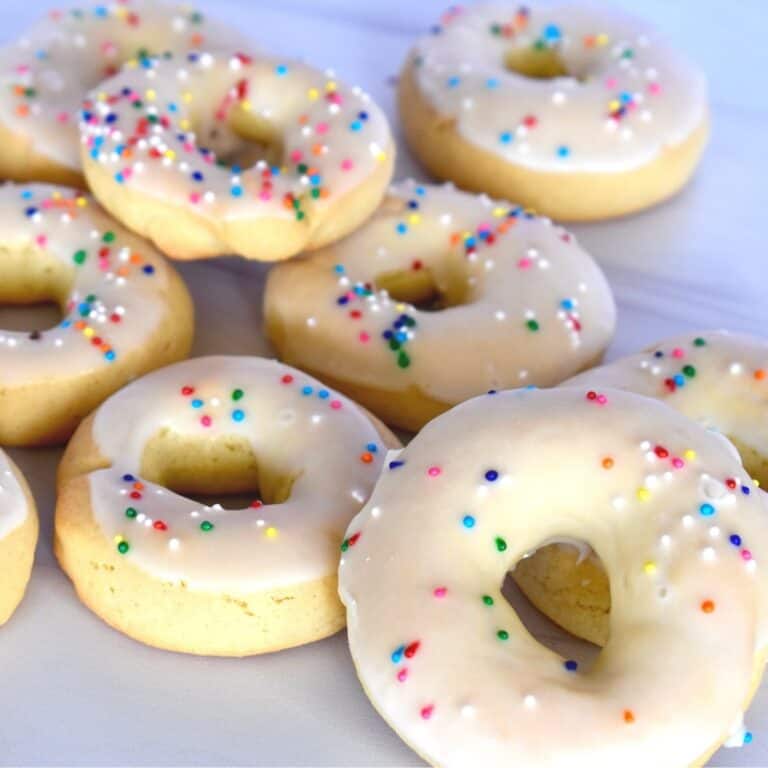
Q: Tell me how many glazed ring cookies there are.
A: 9